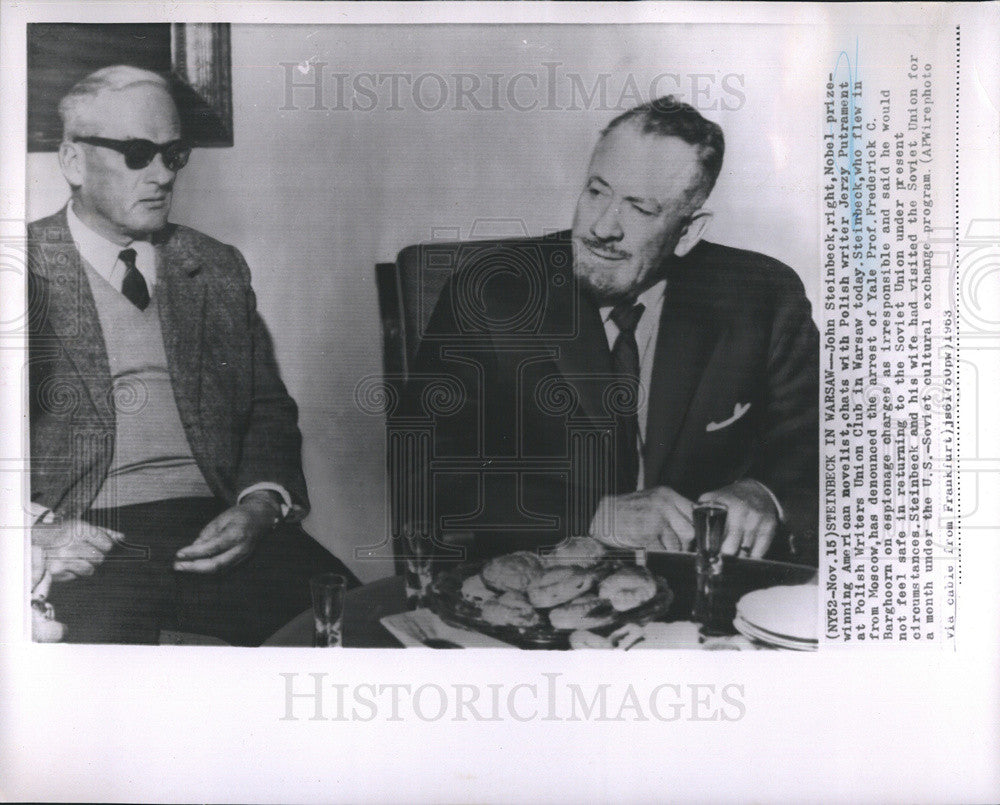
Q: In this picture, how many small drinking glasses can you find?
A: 3